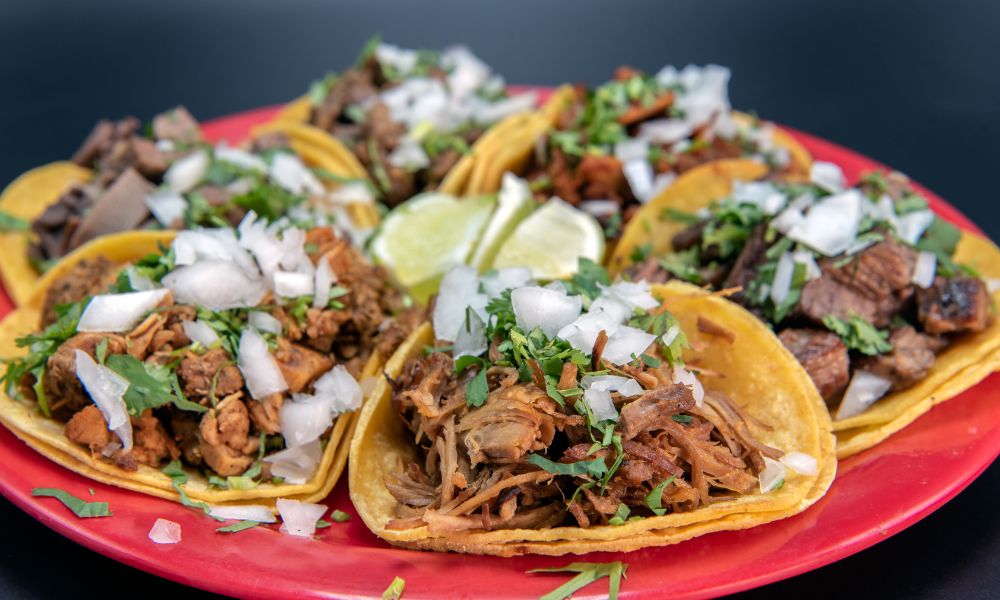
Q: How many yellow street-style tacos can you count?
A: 6